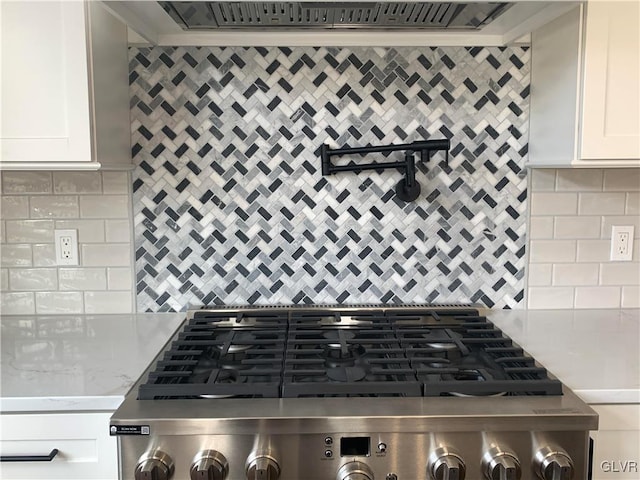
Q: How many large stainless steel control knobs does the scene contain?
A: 7